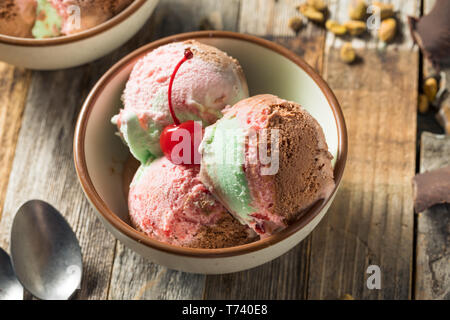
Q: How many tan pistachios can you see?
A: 11